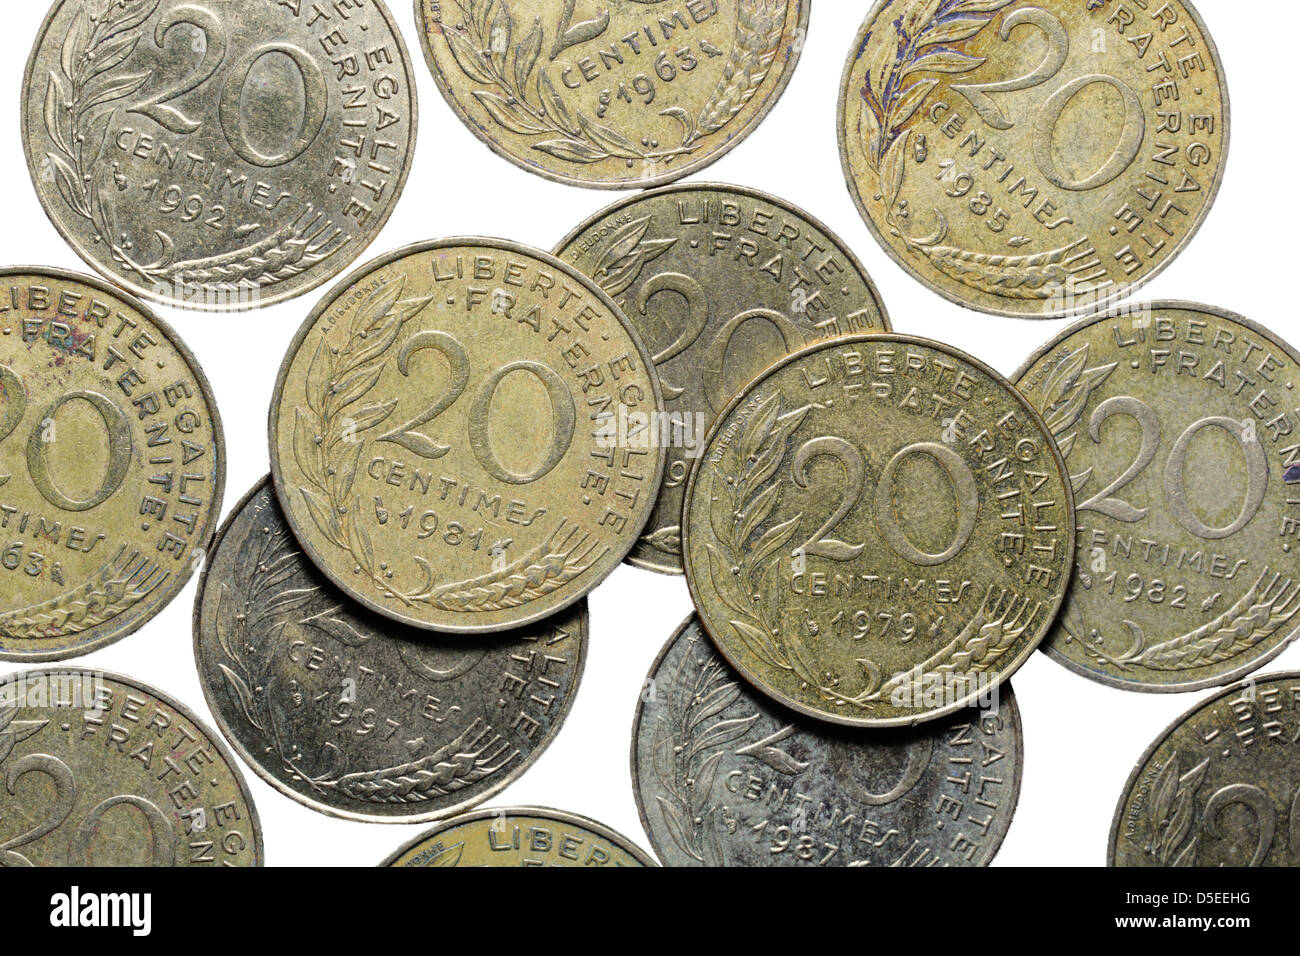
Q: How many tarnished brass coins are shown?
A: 13